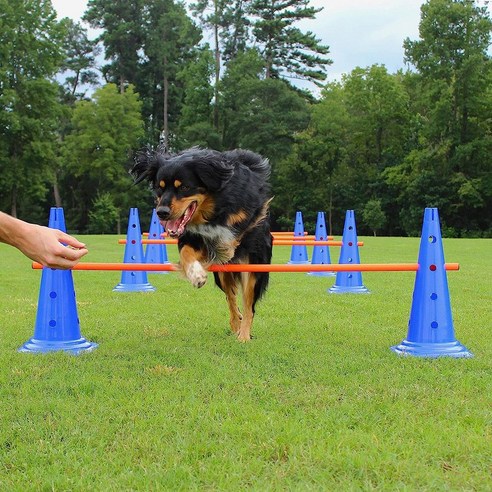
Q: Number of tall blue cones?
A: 8